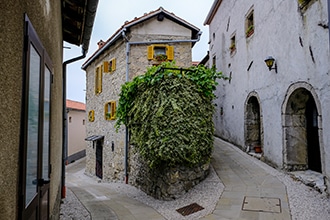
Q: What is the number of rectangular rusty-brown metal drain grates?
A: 1